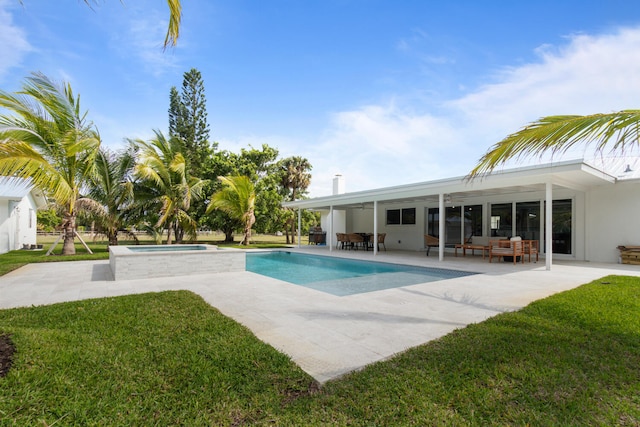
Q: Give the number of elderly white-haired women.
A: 0